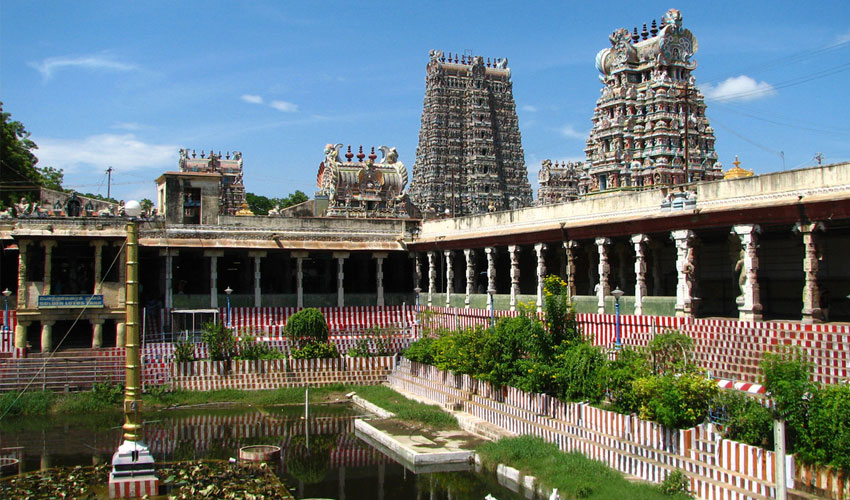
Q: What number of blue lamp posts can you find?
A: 5